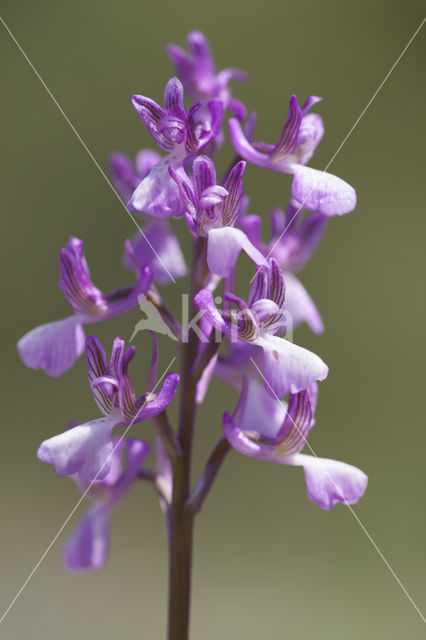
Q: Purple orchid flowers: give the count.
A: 12